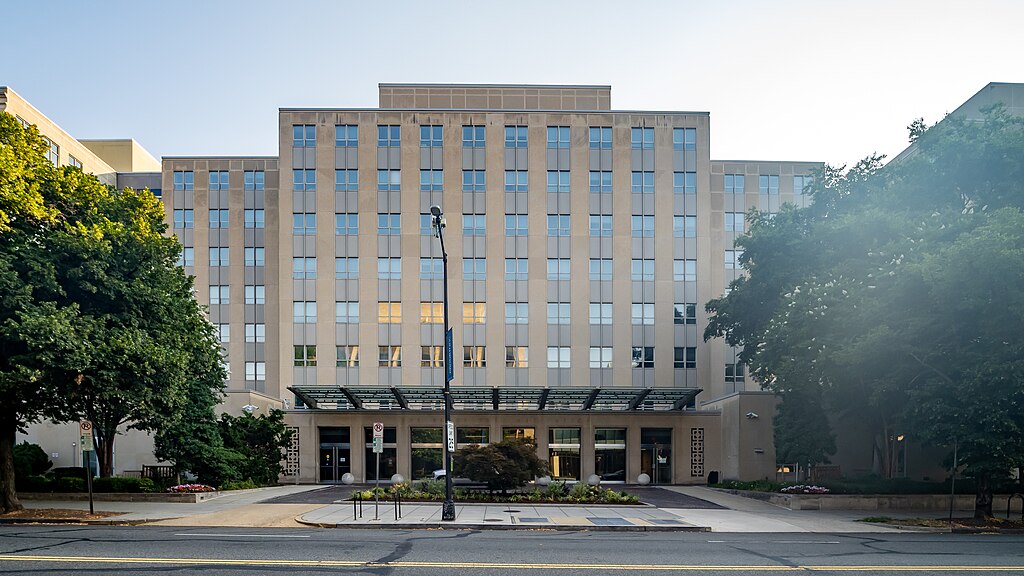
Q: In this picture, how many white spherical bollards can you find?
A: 5